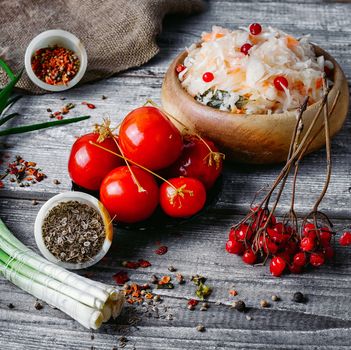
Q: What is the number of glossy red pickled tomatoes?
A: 5